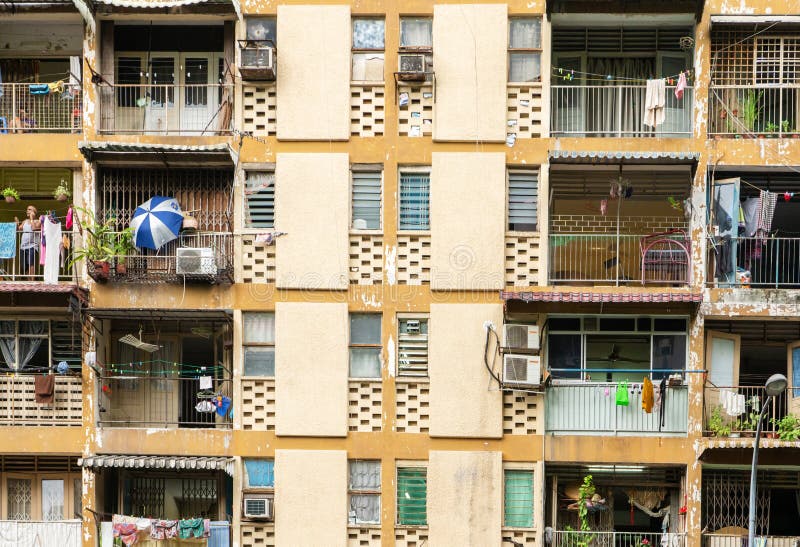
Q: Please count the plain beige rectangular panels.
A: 8